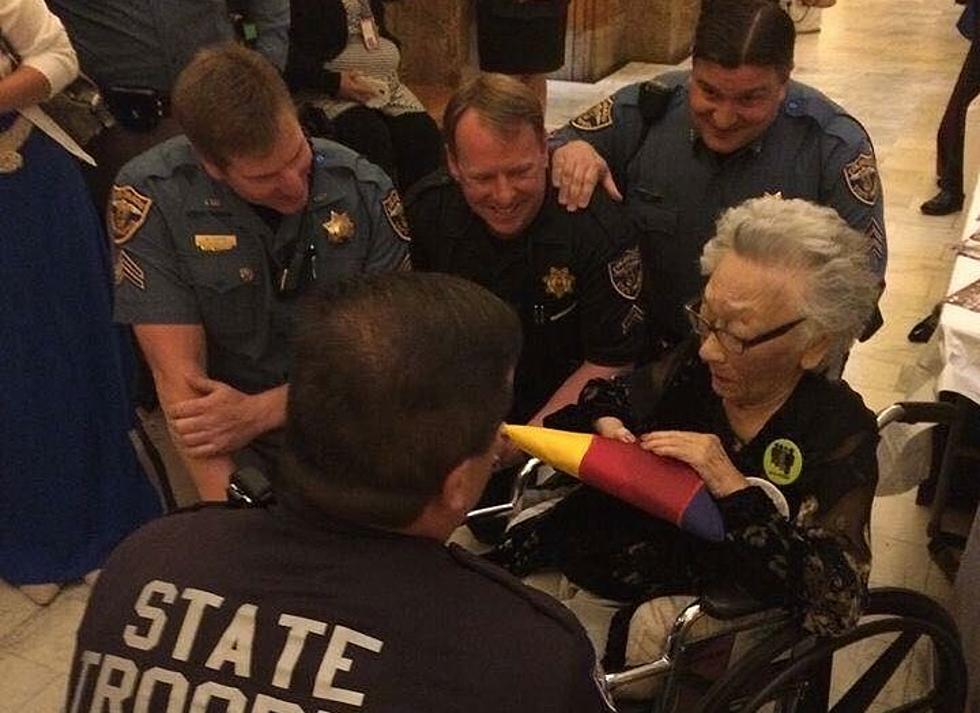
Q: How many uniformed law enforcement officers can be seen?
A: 4